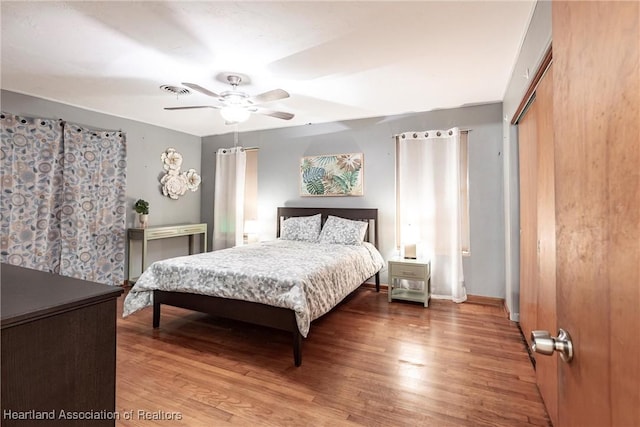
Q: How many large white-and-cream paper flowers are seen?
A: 3